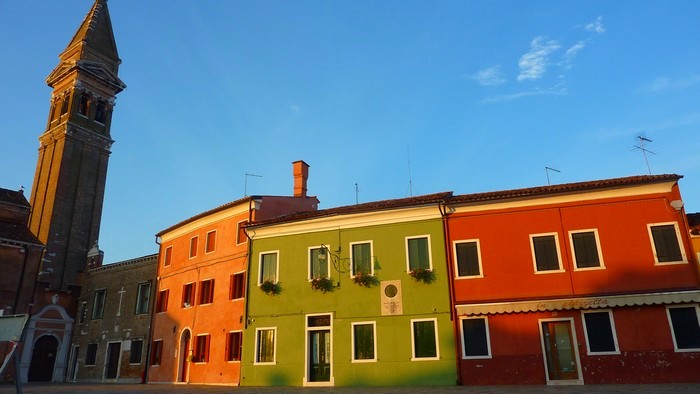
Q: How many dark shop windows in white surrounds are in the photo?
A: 3